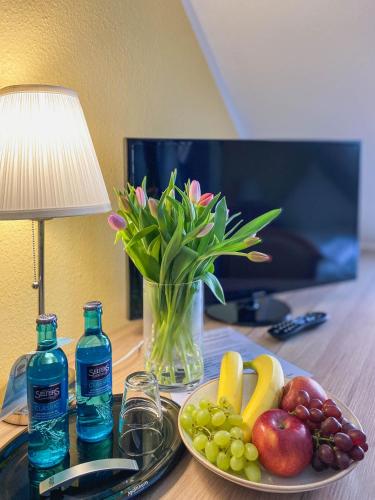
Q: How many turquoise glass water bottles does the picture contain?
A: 2